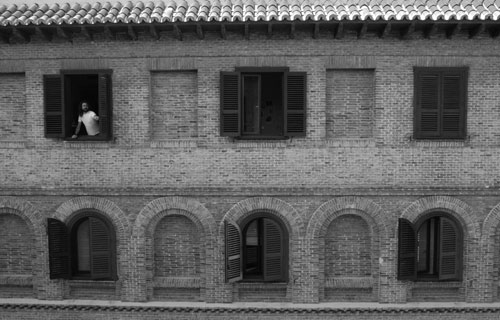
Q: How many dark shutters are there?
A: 12